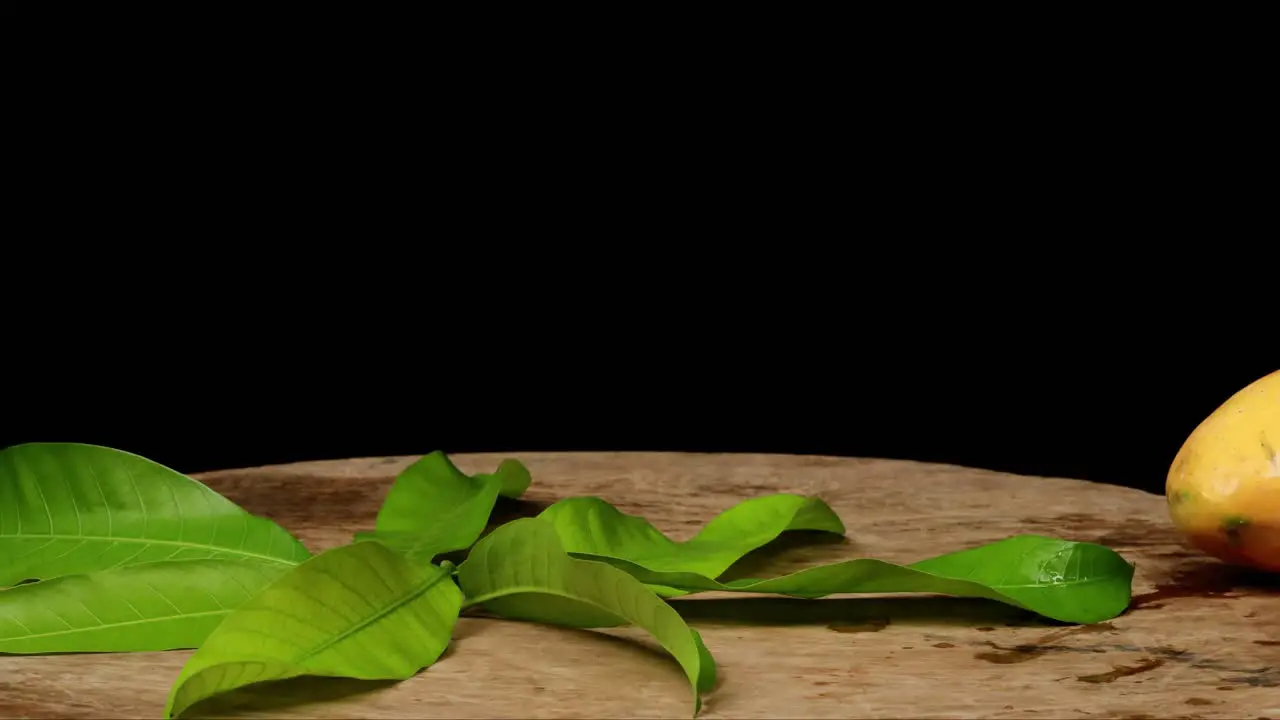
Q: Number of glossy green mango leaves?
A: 7